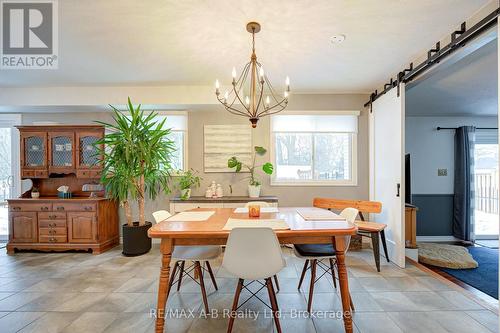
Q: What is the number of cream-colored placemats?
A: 4